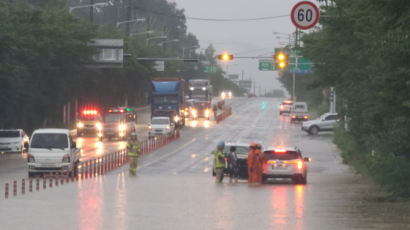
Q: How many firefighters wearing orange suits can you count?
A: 2